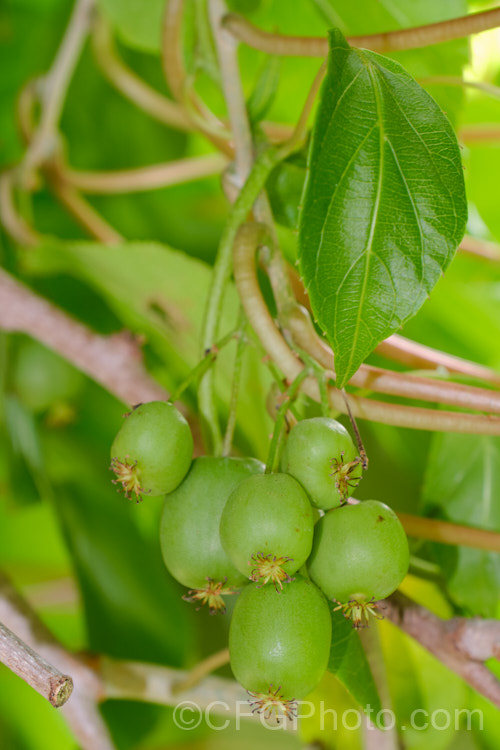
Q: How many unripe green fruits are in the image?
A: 6